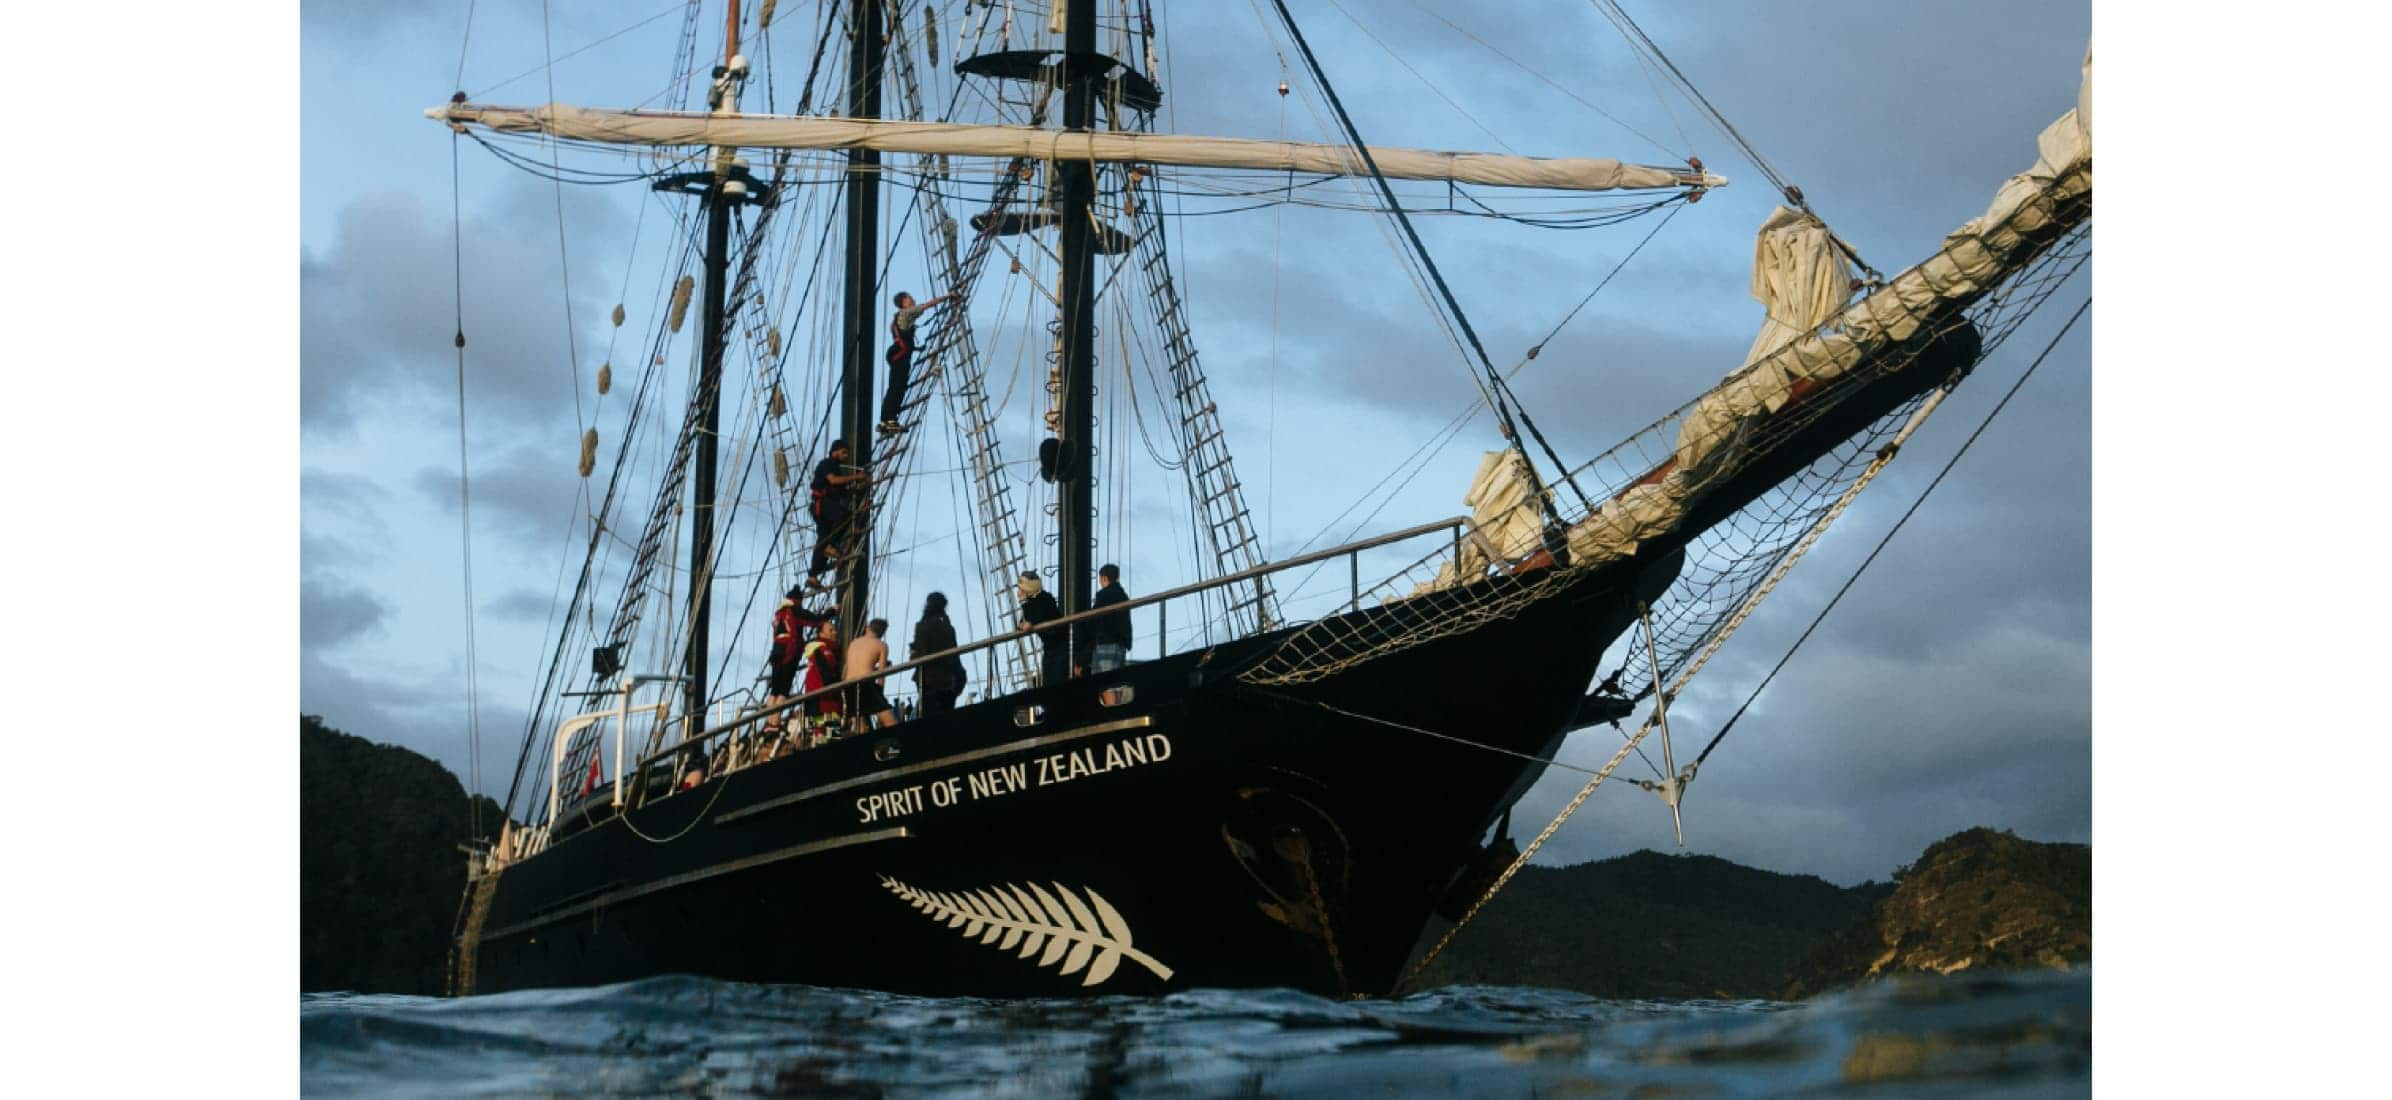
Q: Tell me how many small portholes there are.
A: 3